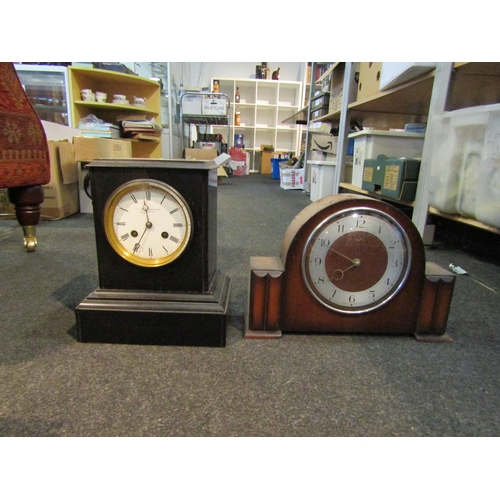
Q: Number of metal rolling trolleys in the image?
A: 1